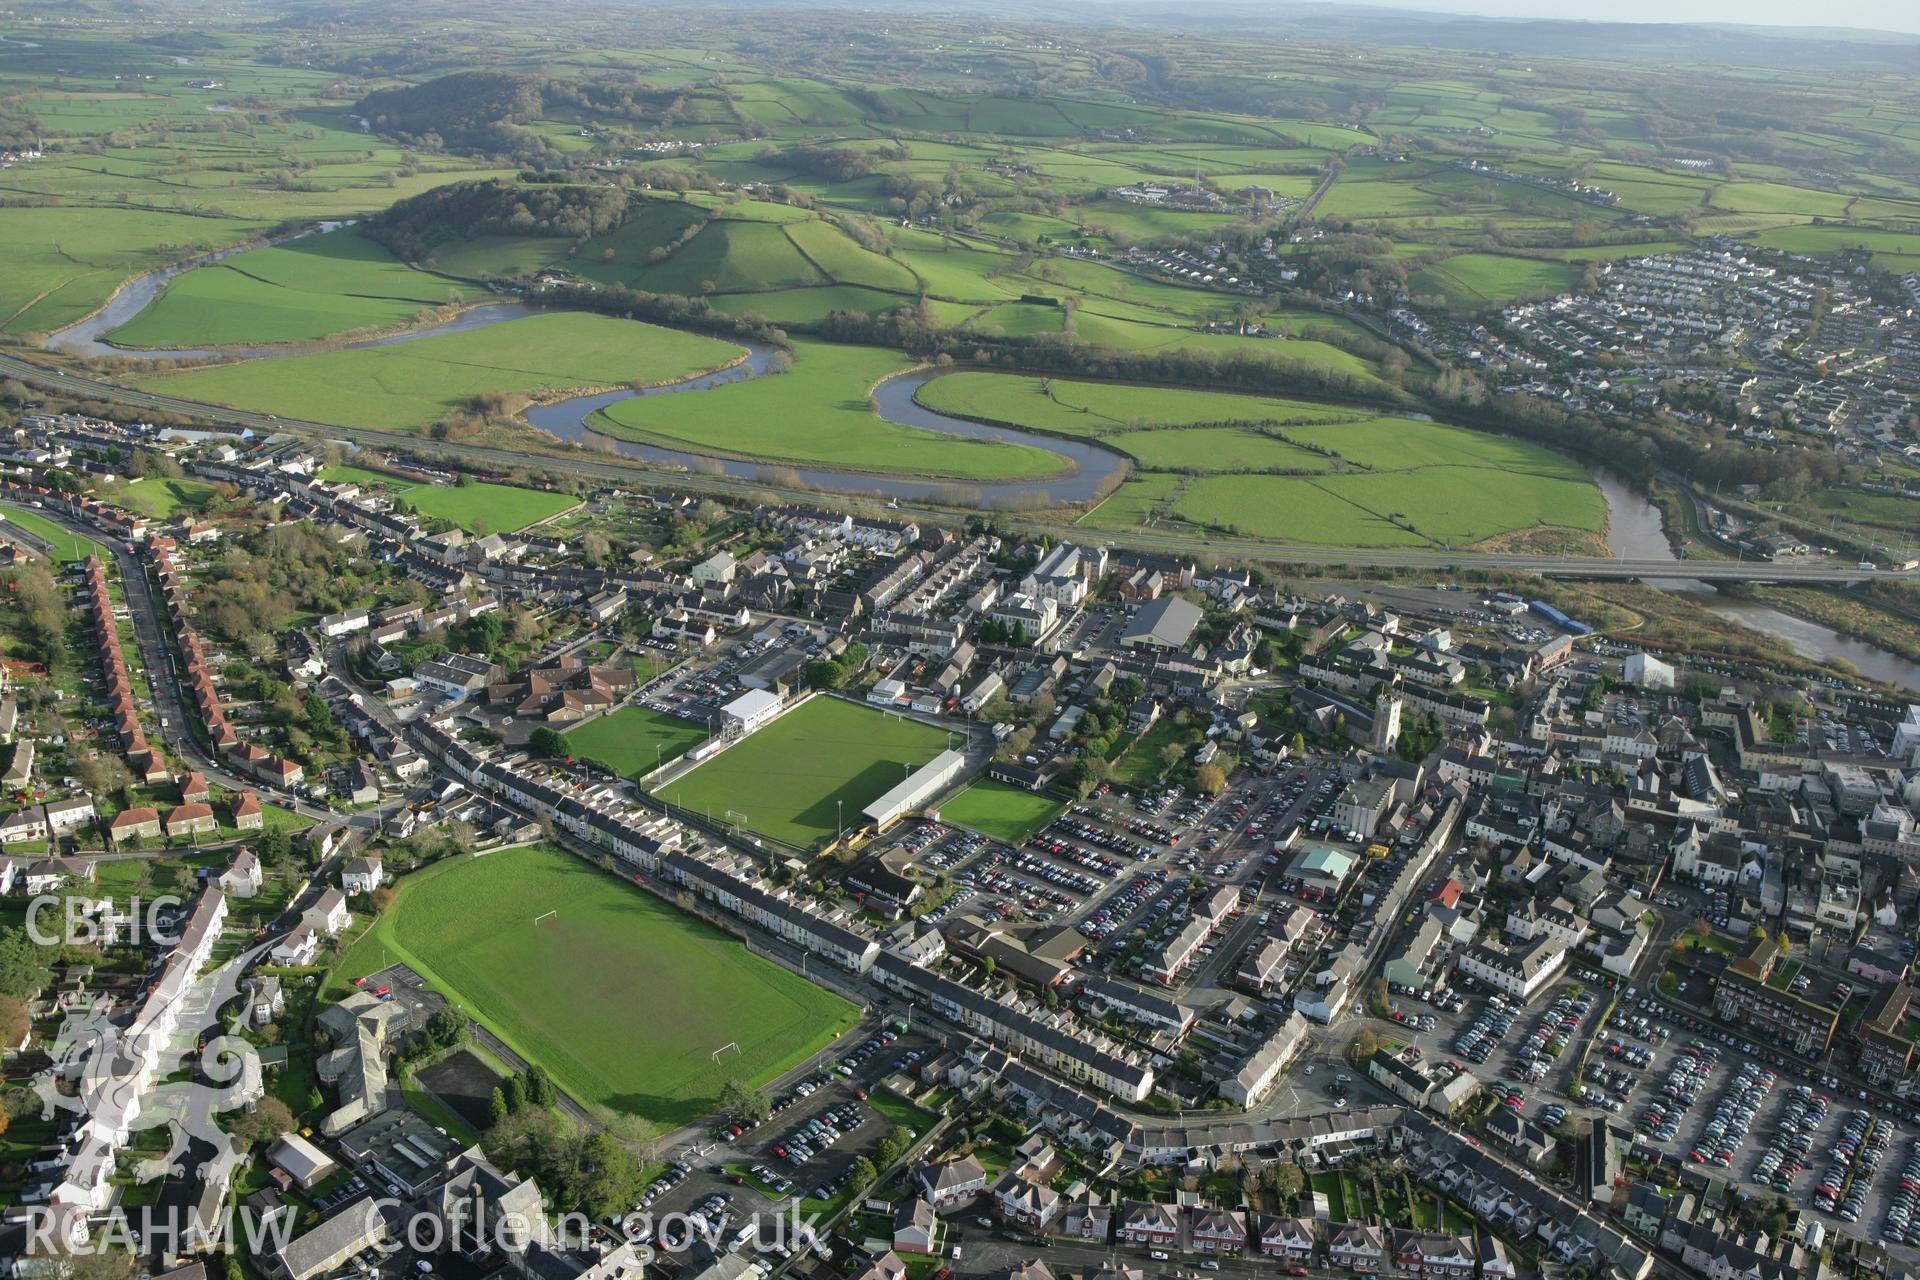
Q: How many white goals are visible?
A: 4